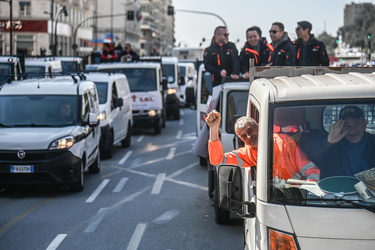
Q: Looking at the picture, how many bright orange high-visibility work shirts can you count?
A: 1